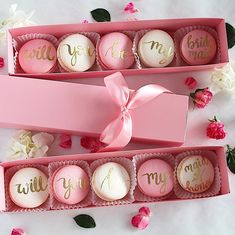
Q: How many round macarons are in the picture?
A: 10